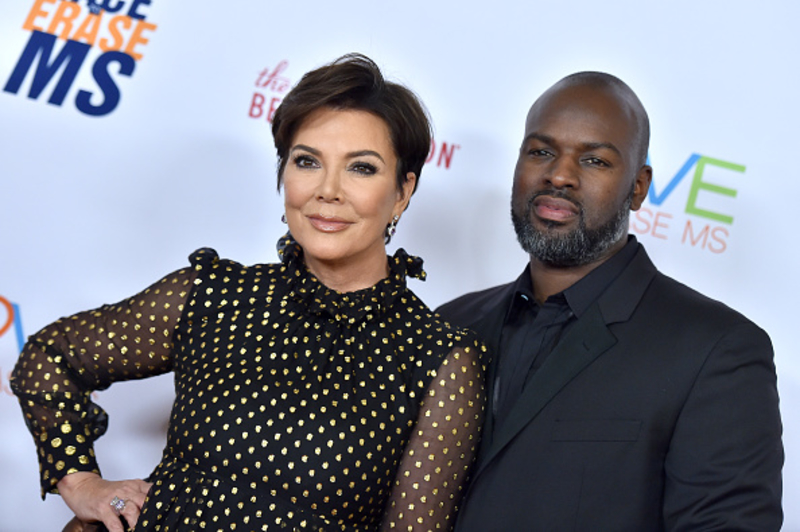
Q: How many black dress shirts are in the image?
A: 1